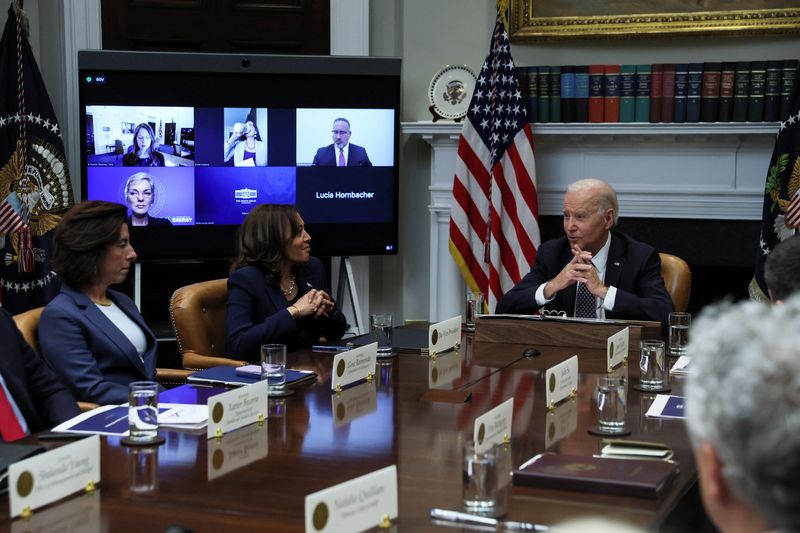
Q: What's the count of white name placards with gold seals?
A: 8